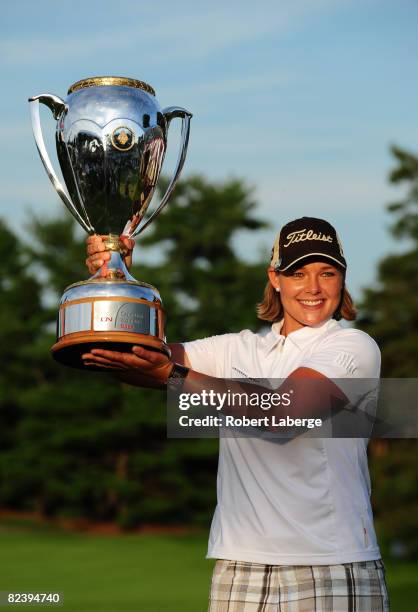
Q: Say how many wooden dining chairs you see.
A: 0